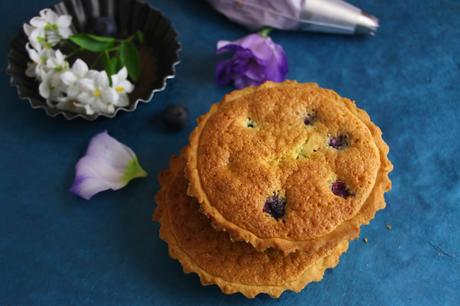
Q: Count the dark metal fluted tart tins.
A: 1